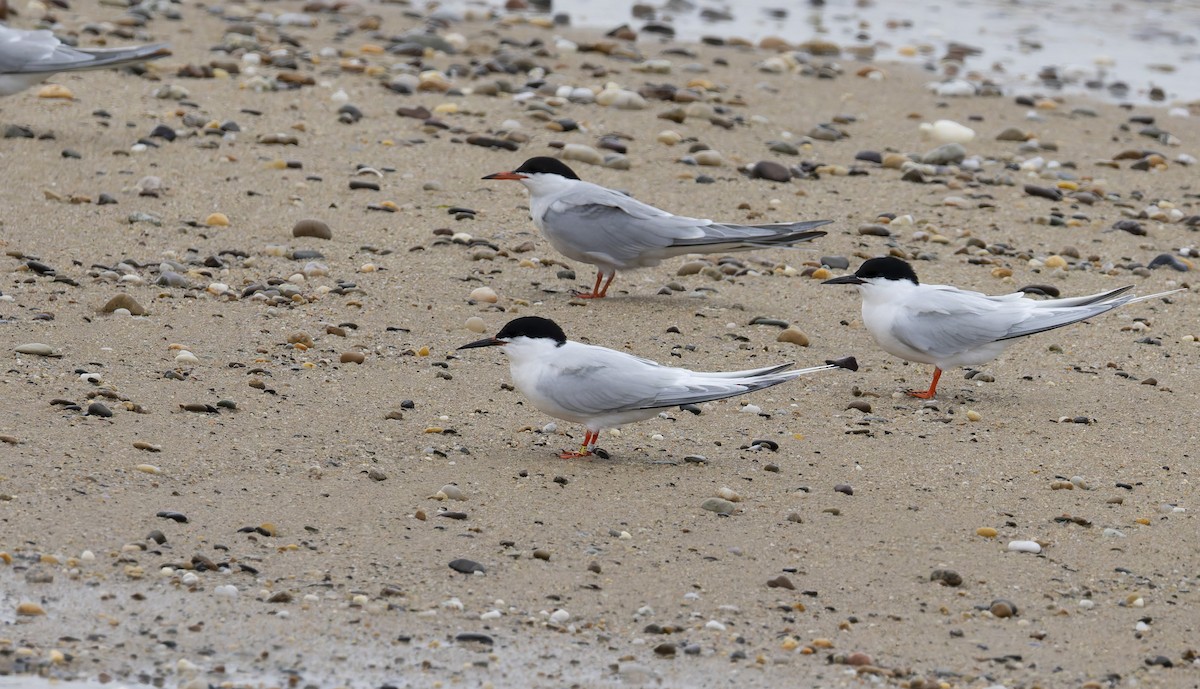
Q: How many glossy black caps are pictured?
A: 3